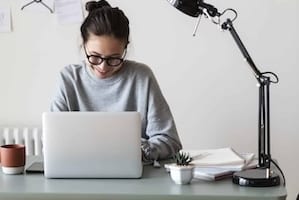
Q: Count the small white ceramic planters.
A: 1